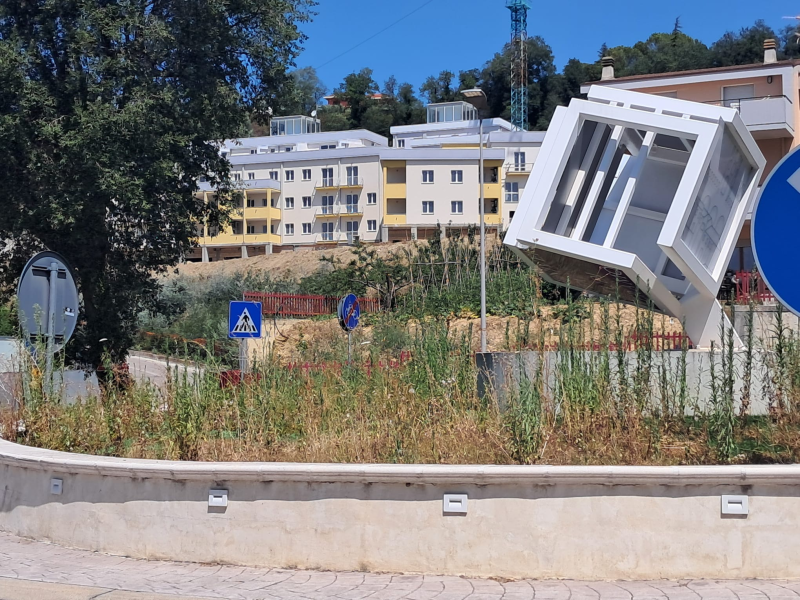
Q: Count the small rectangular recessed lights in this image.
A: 4